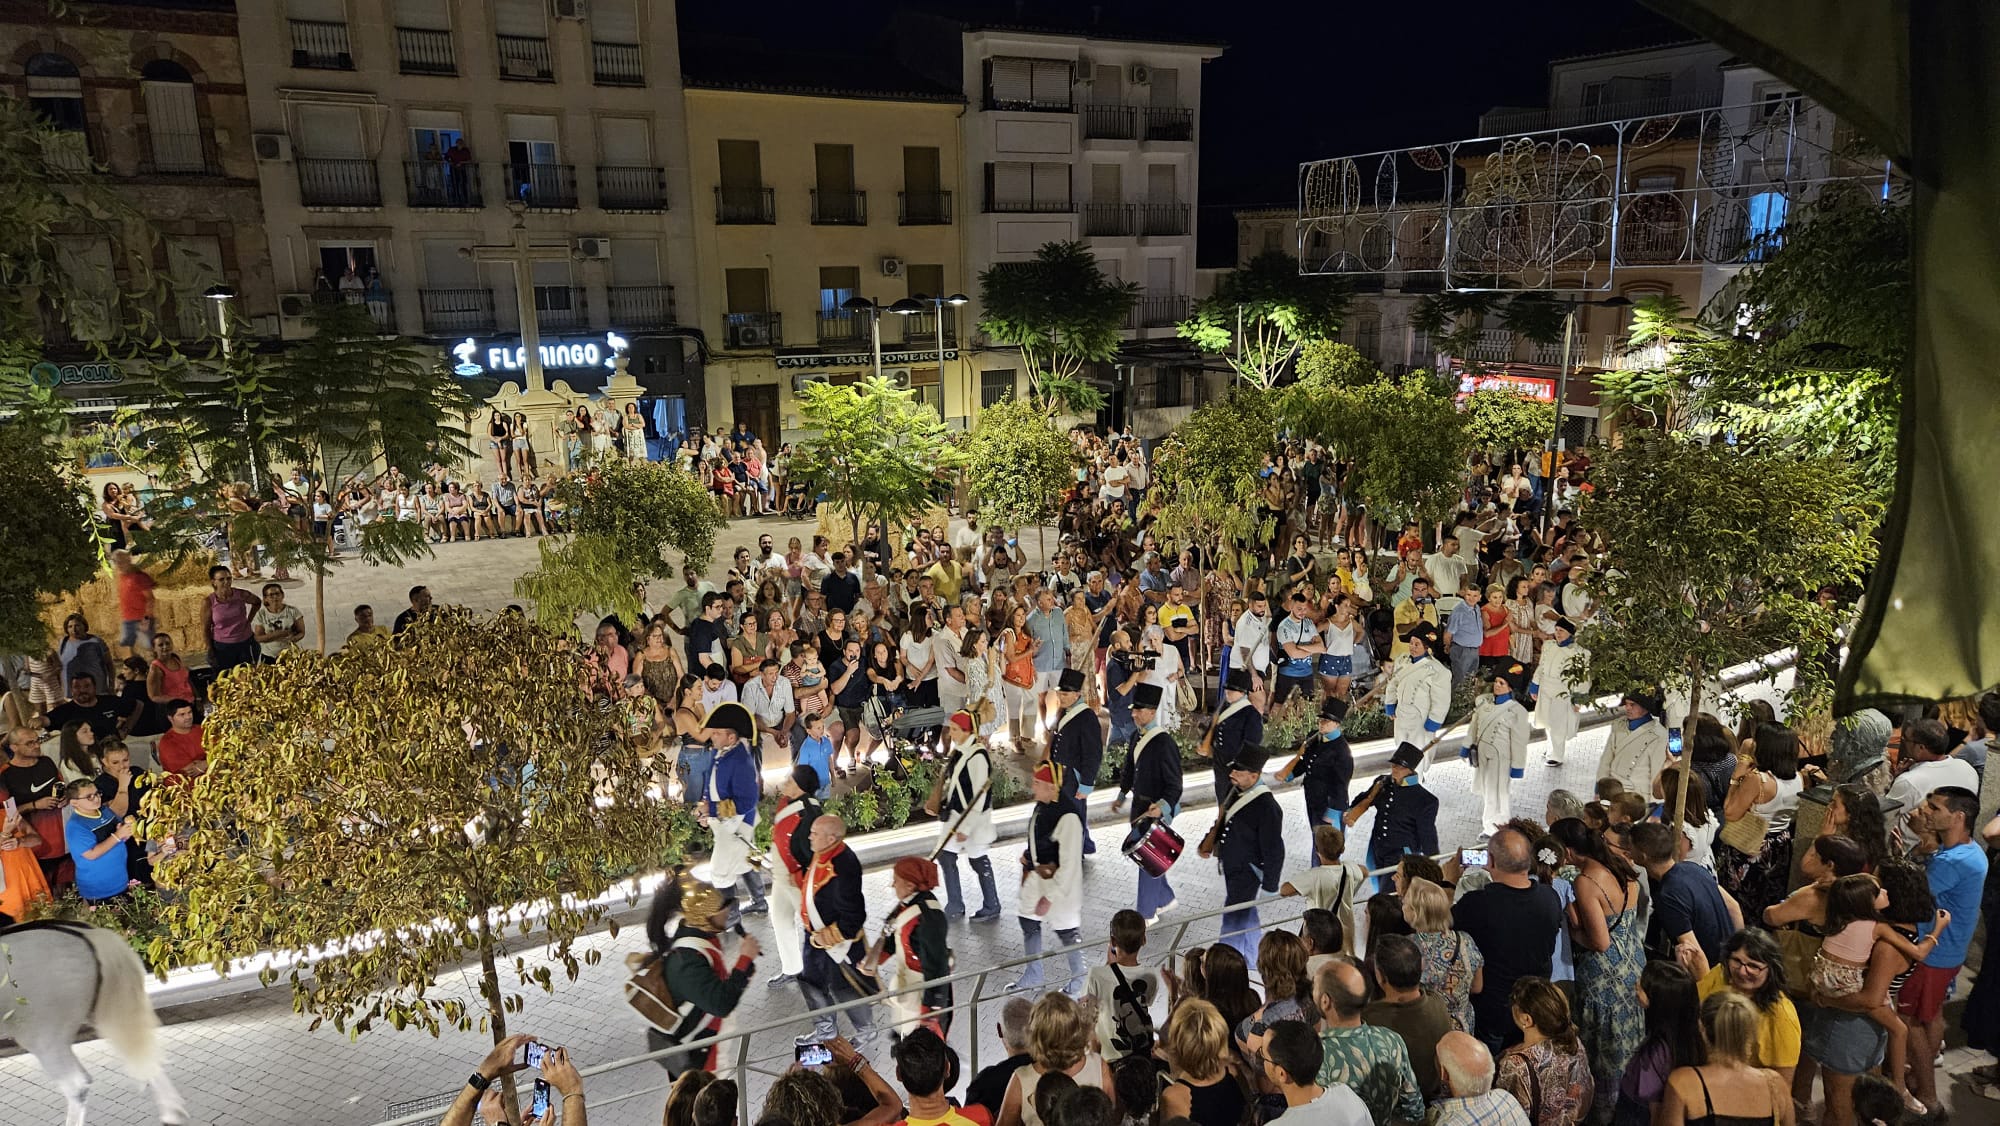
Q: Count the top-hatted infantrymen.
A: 6